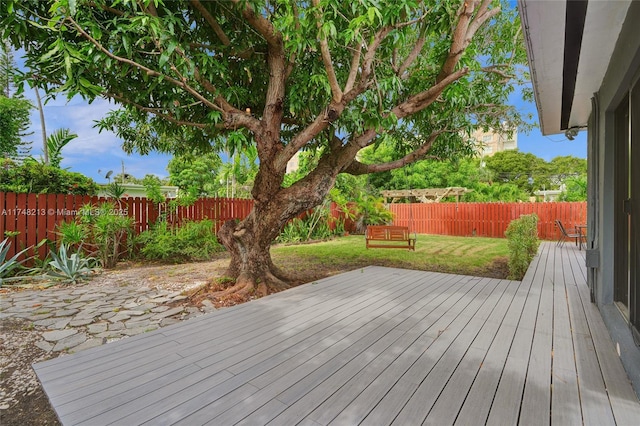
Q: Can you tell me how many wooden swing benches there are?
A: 1